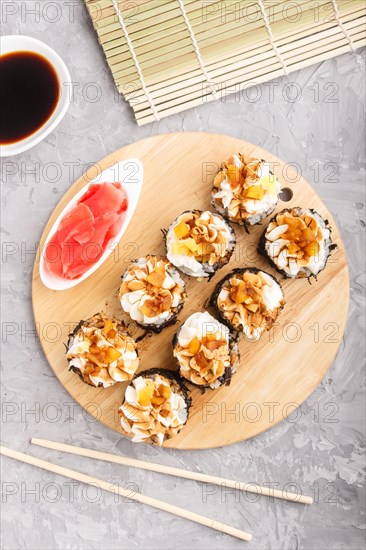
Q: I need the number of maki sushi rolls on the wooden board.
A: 8